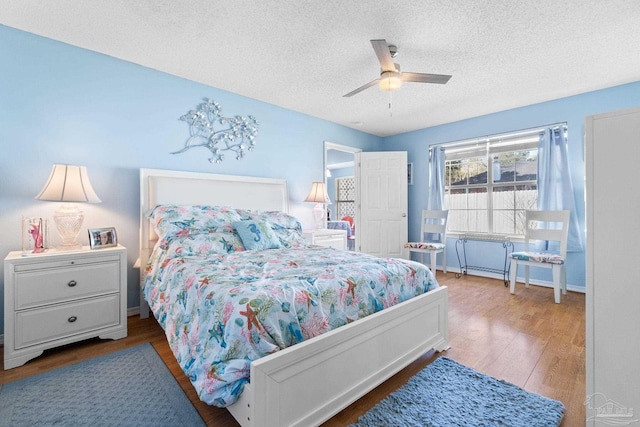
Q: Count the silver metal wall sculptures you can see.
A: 1